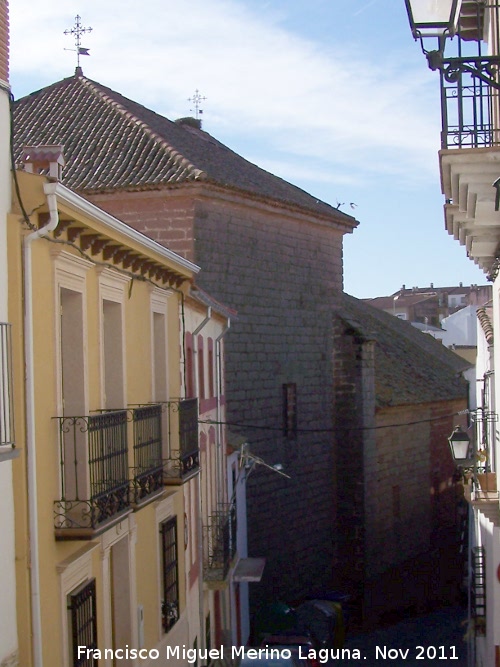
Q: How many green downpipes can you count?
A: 0